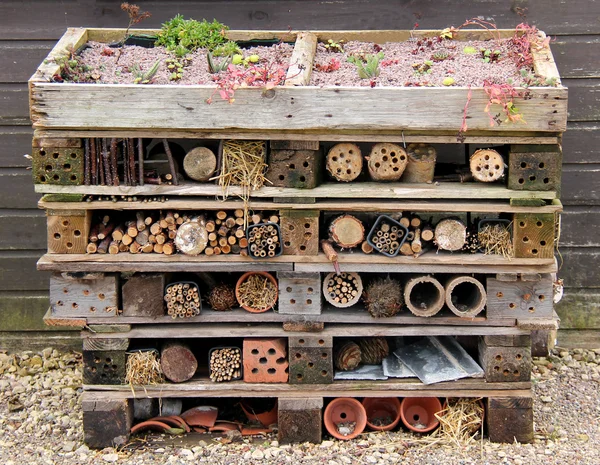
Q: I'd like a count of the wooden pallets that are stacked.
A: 5